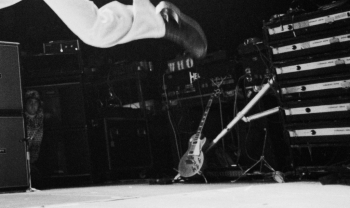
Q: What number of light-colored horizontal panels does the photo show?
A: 6